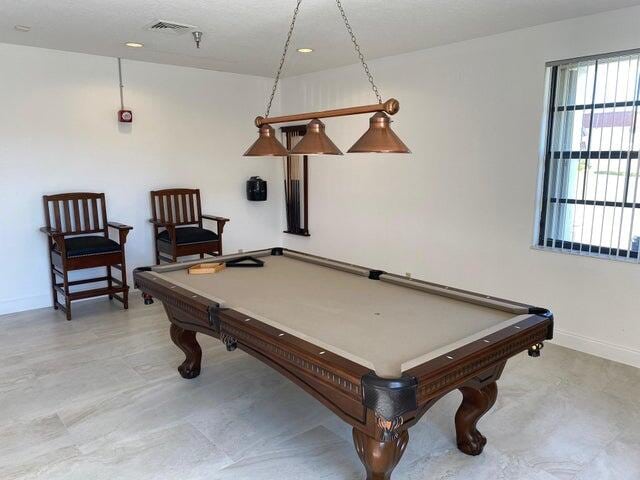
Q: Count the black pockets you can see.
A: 6